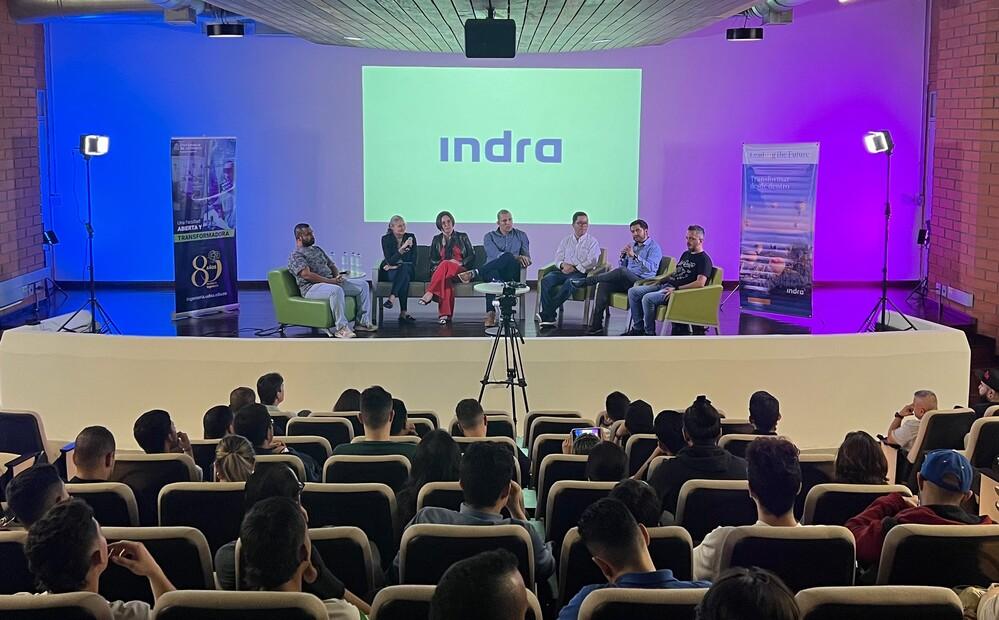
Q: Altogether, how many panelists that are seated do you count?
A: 7